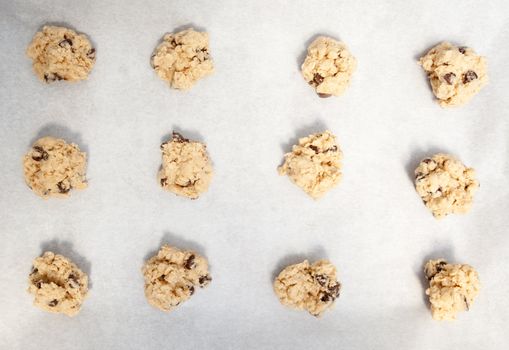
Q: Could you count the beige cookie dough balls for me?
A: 12